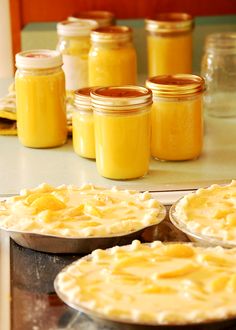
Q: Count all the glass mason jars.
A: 9